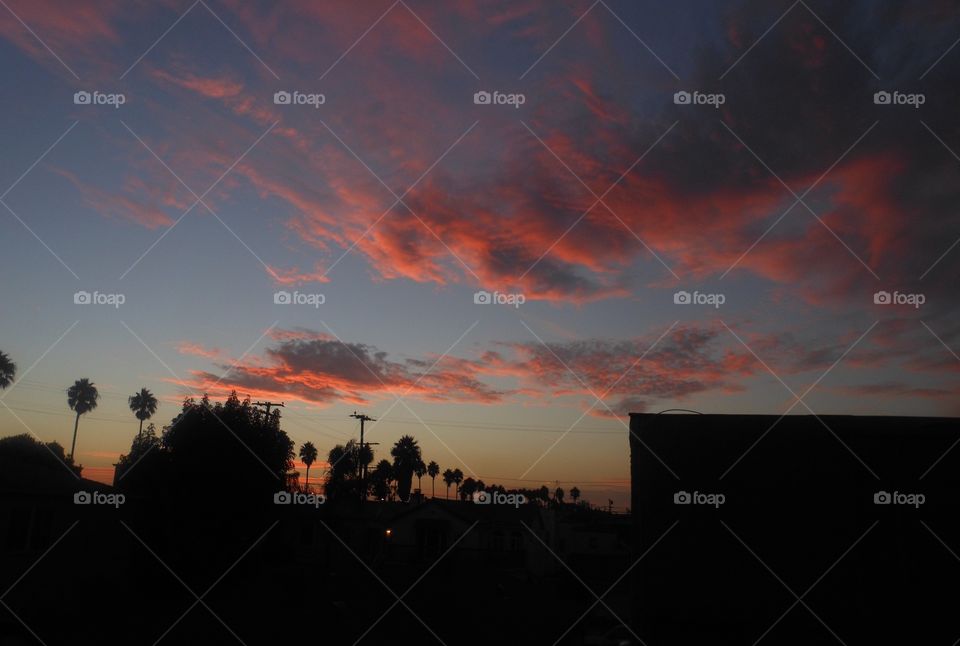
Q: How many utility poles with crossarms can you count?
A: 2